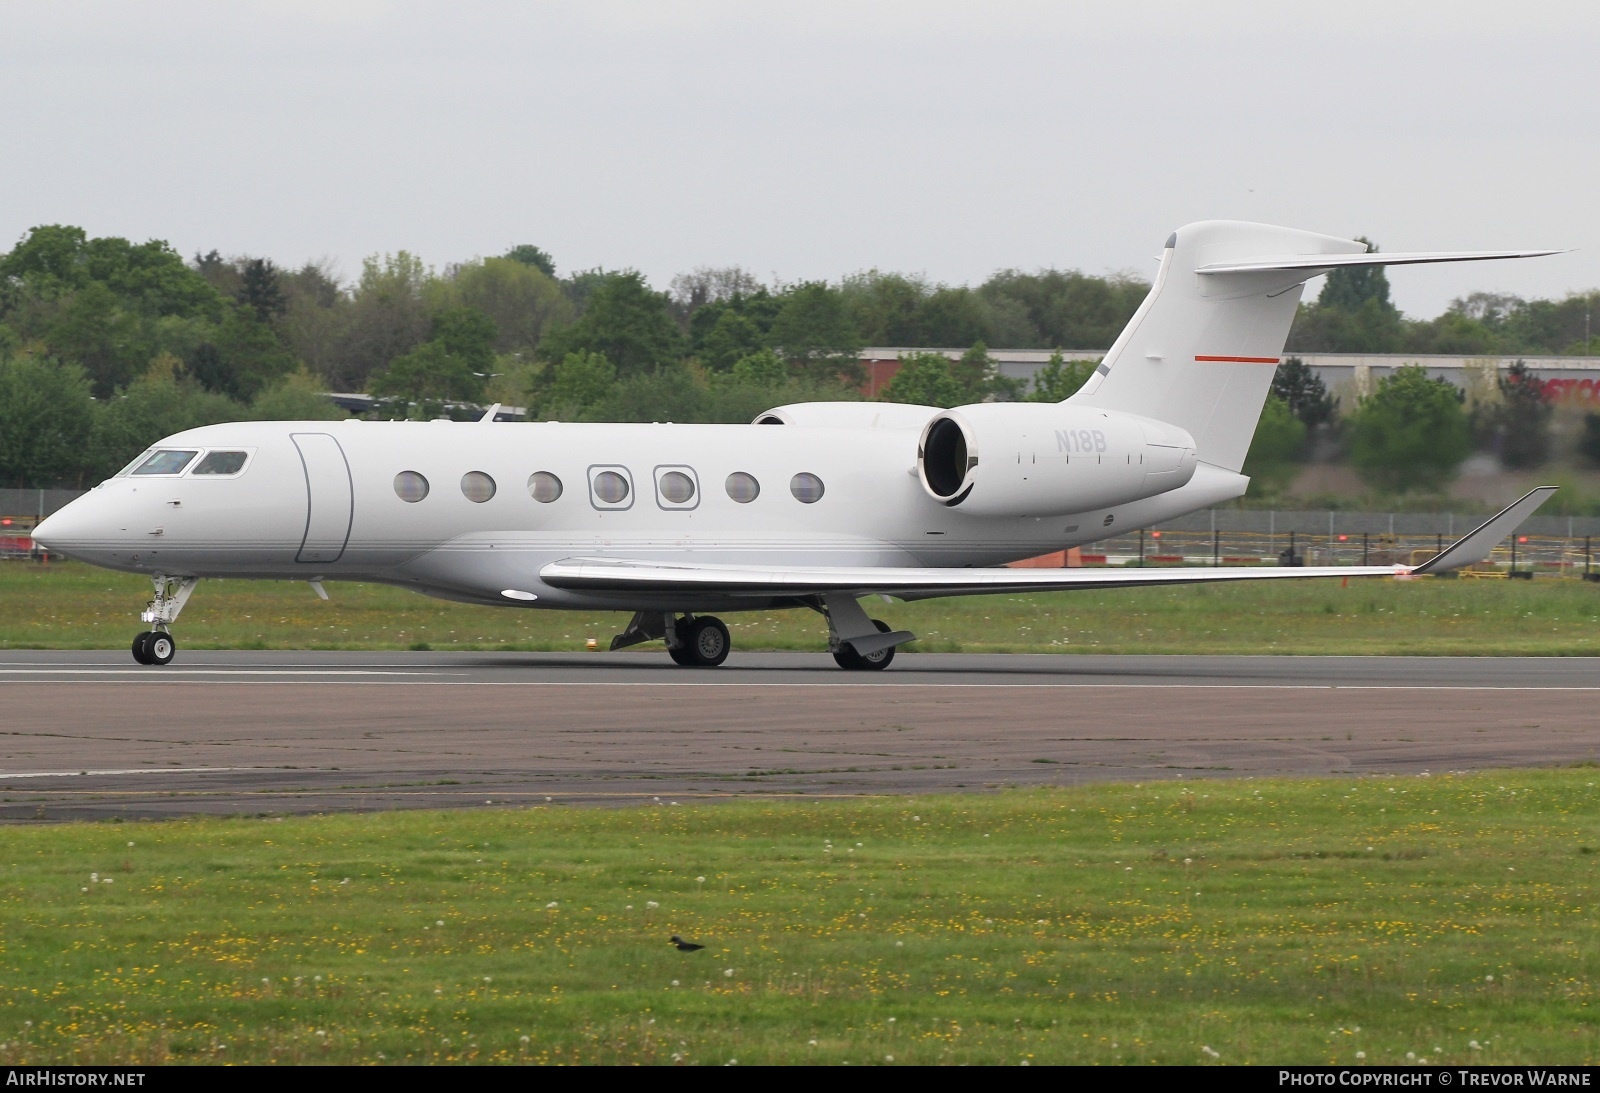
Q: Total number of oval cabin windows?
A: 7